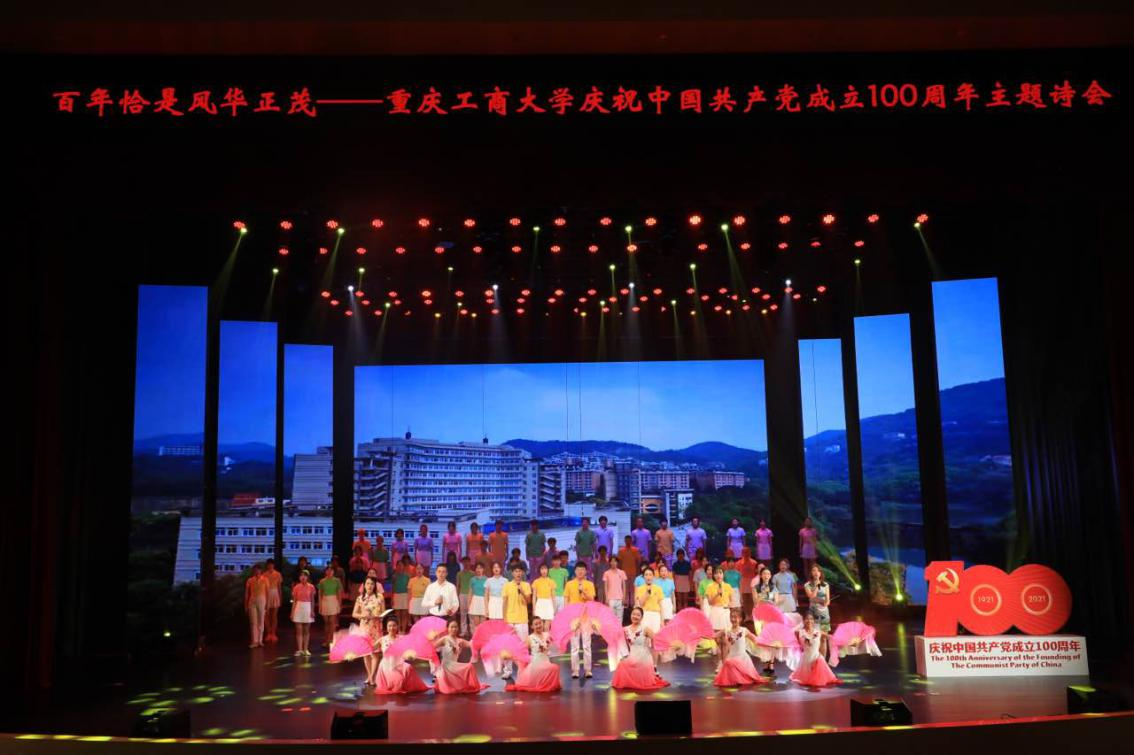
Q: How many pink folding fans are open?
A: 12